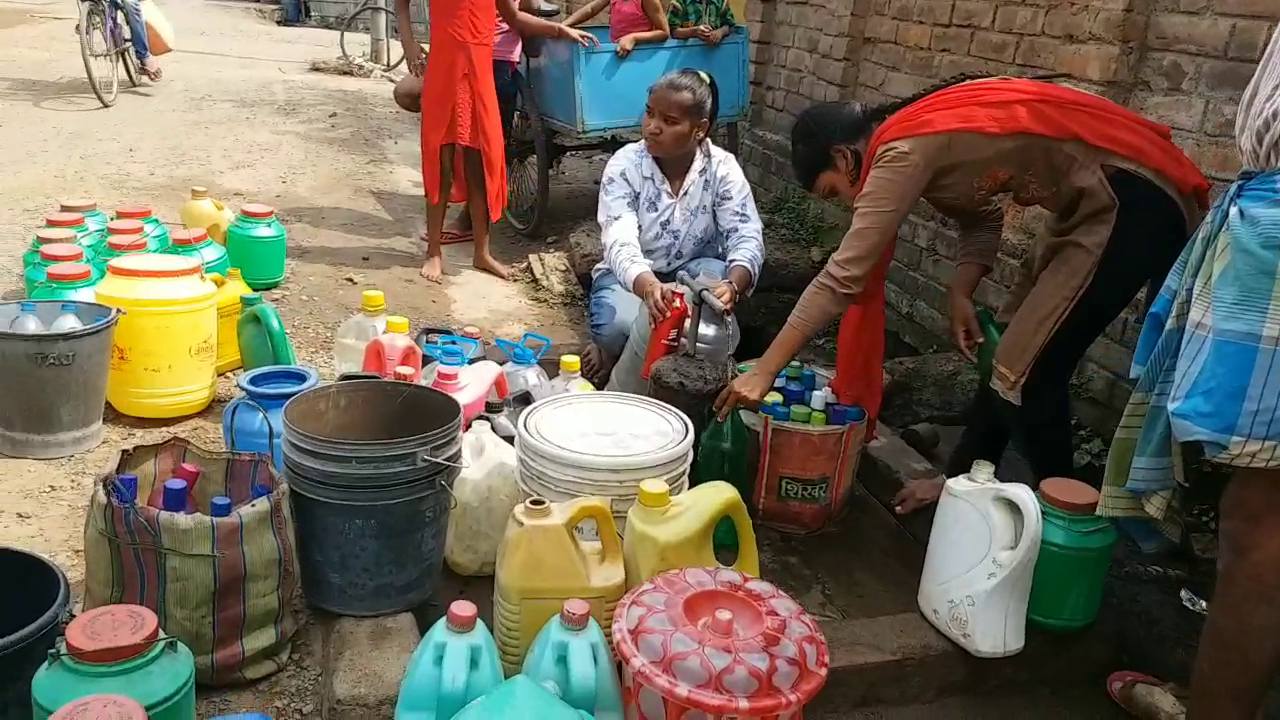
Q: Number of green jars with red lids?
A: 13